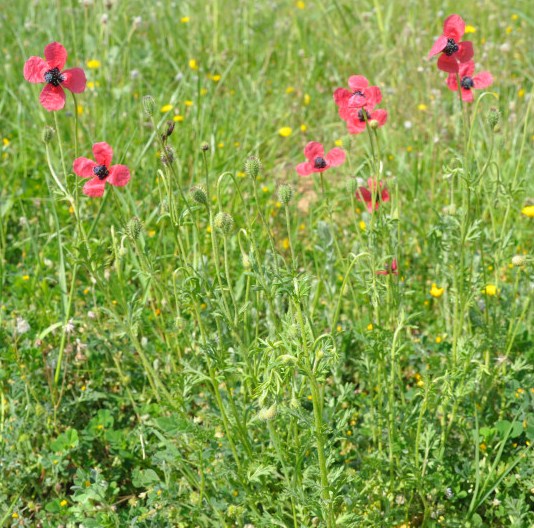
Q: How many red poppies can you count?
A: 9